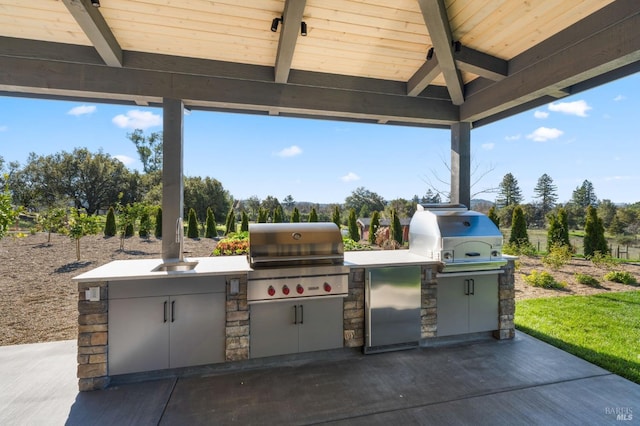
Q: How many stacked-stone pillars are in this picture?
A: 5